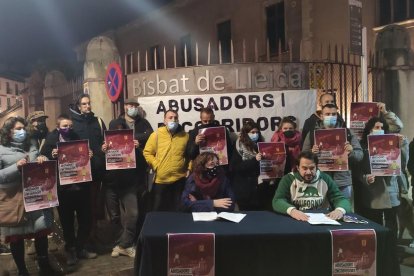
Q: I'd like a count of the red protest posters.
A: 10